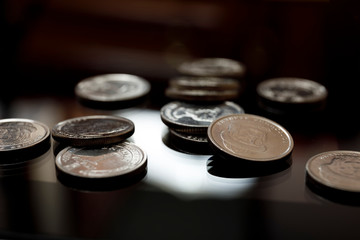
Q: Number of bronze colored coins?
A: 2